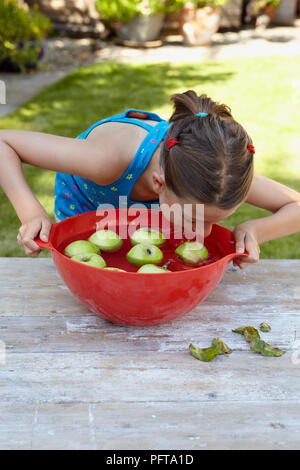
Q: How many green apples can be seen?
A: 8